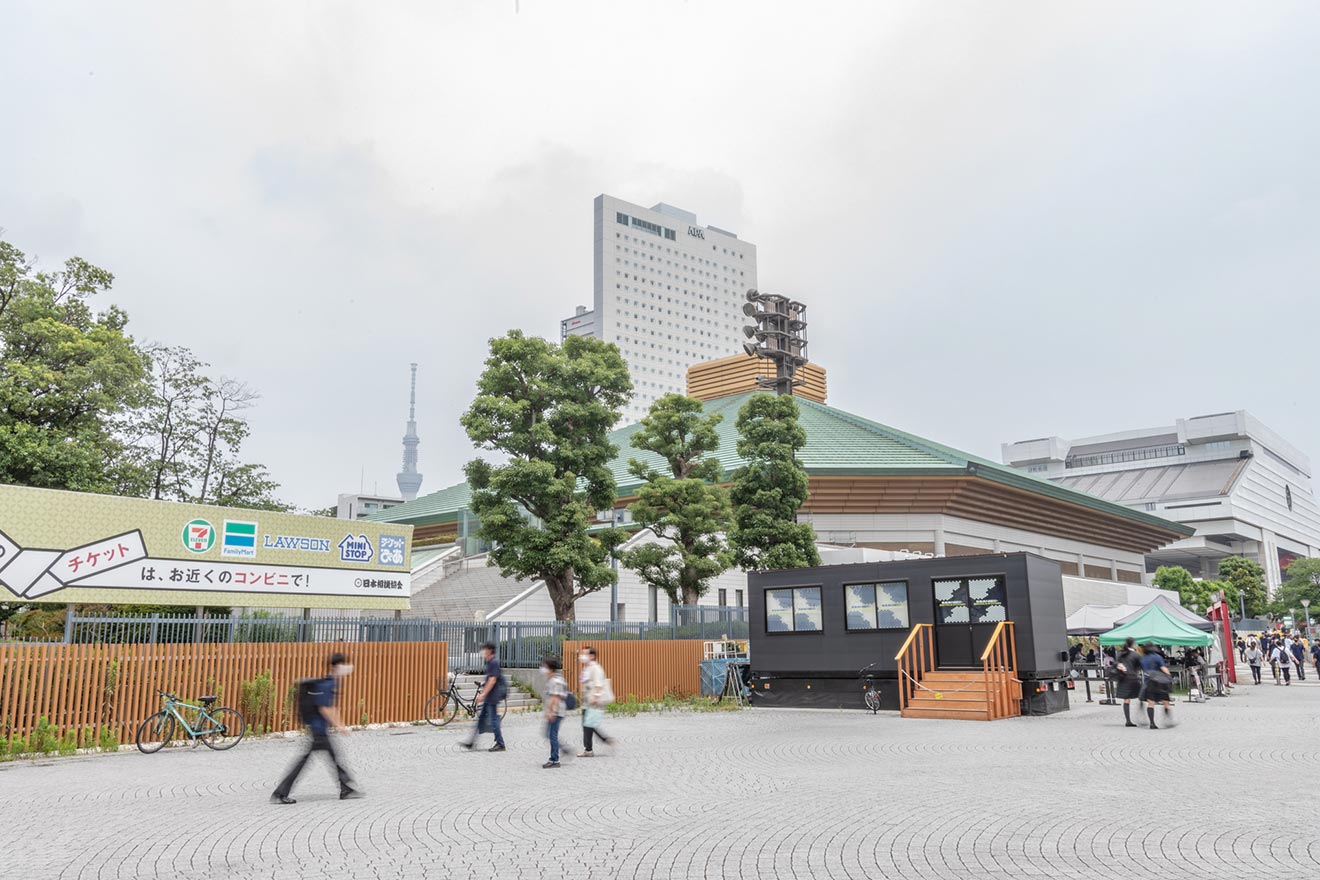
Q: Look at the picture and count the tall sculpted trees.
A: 3